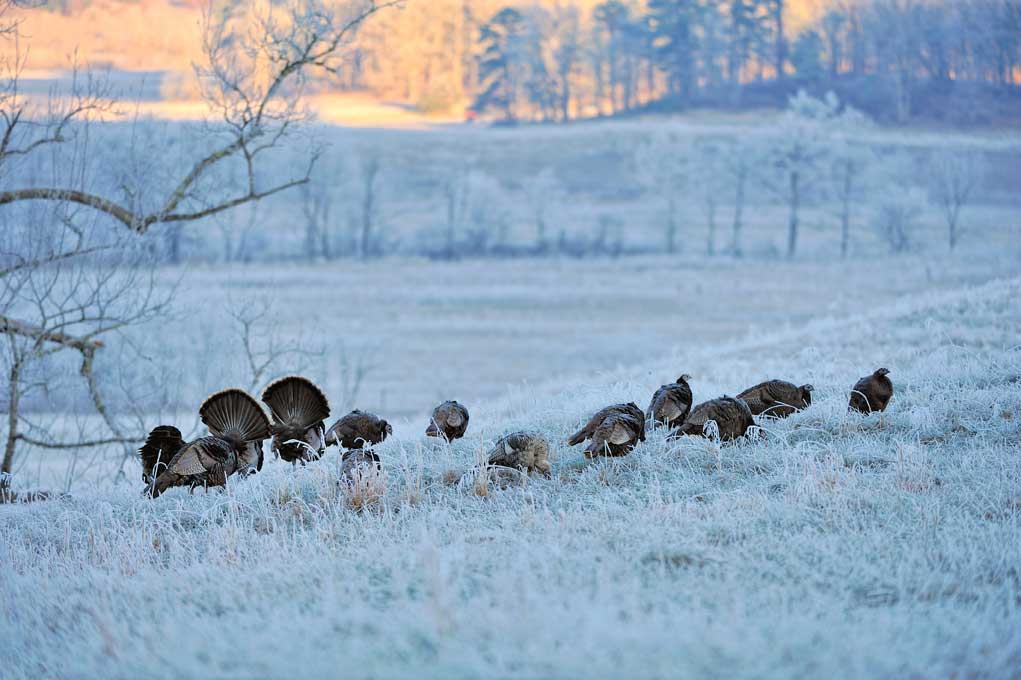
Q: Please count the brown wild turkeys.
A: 14